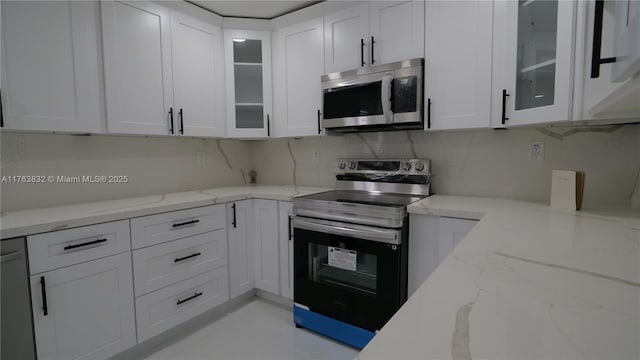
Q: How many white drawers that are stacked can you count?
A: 3